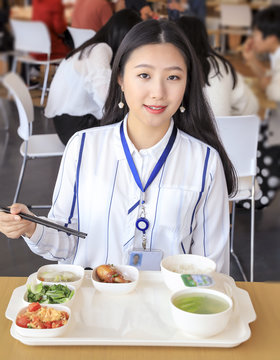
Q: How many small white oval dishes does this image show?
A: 4